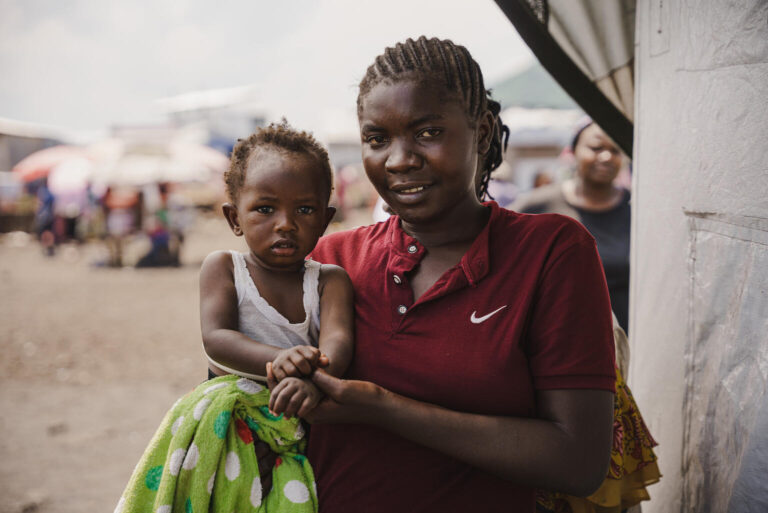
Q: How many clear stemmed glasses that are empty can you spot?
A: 0